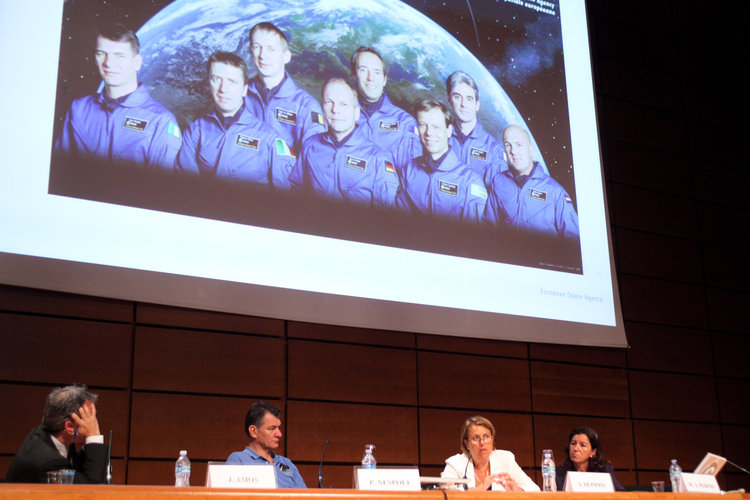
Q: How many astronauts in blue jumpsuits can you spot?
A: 8